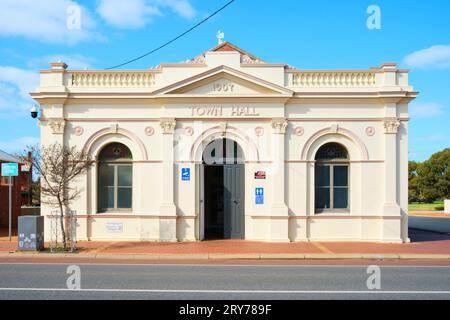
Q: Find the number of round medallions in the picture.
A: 6